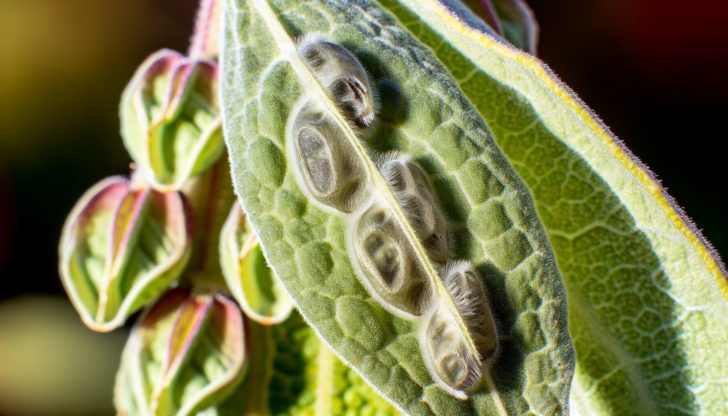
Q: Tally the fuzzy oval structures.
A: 6